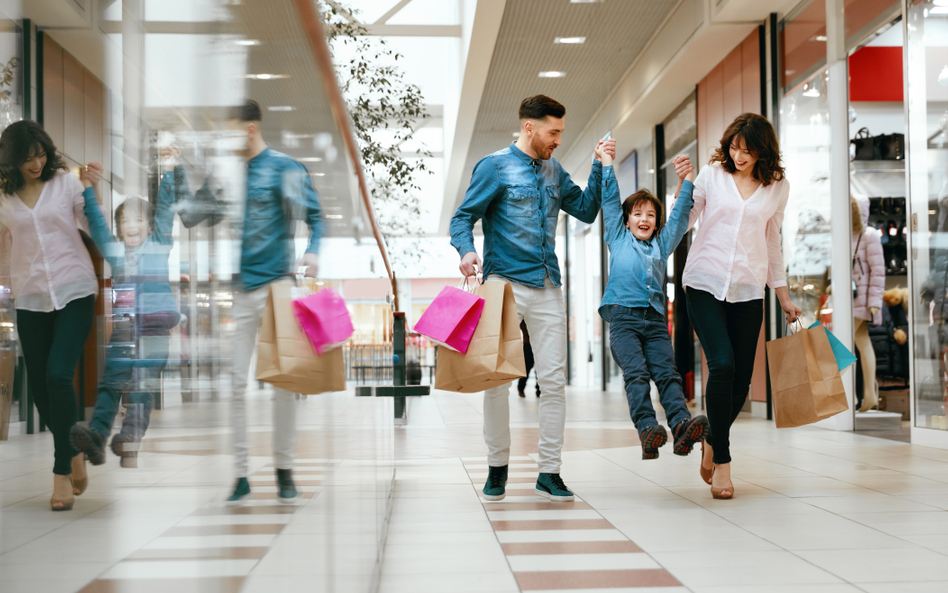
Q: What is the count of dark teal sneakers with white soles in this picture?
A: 2